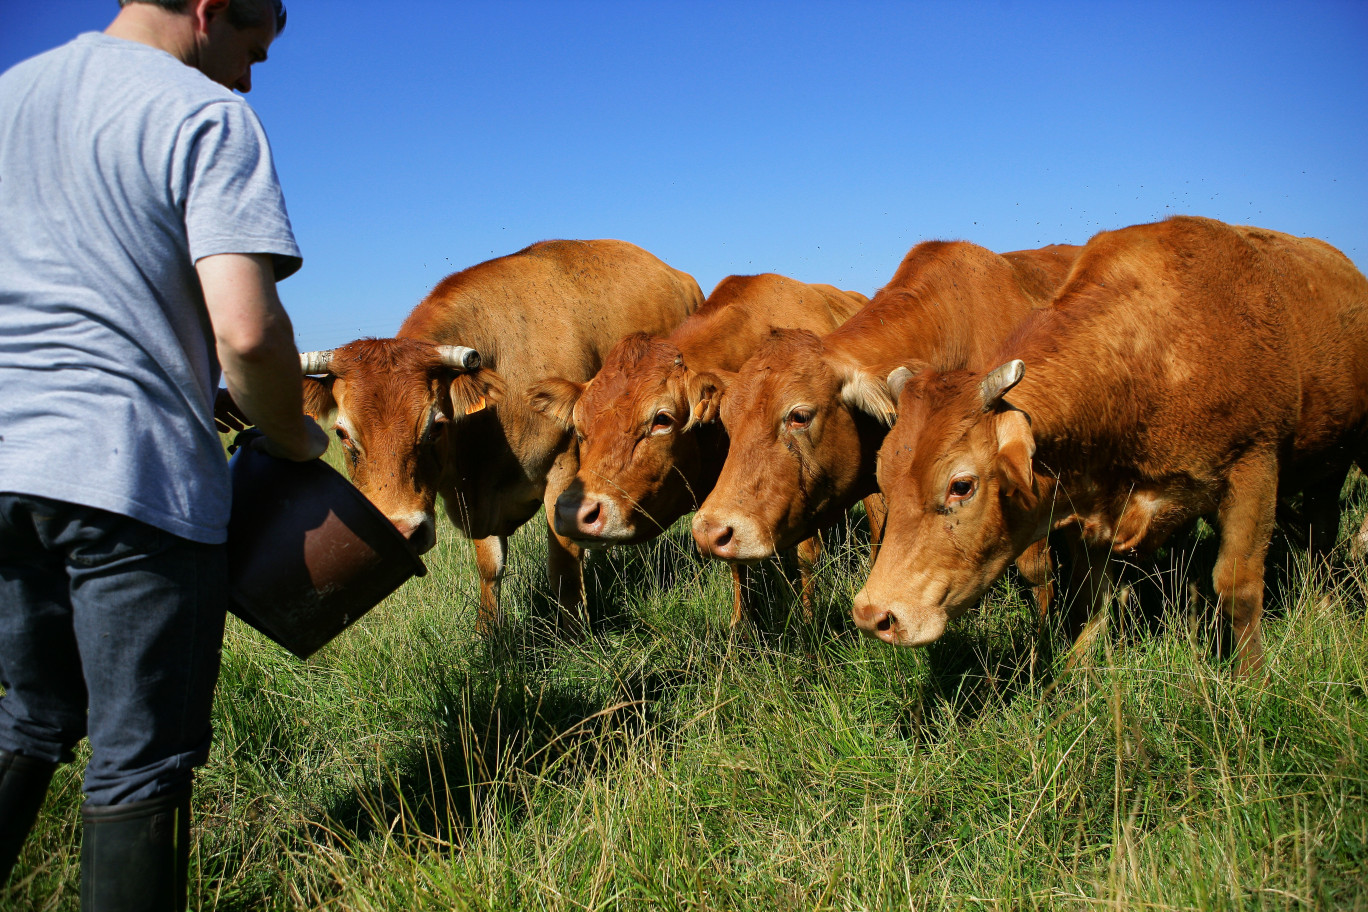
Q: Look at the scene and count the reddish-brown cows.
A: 4